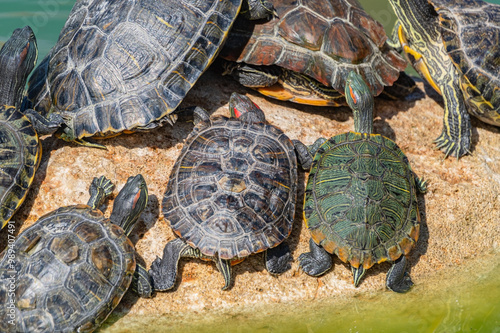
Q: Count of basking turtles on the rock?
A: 7